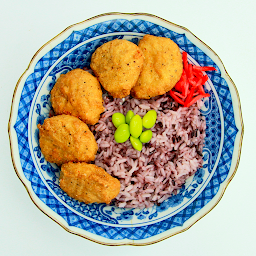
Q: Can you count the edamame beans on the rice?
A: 7